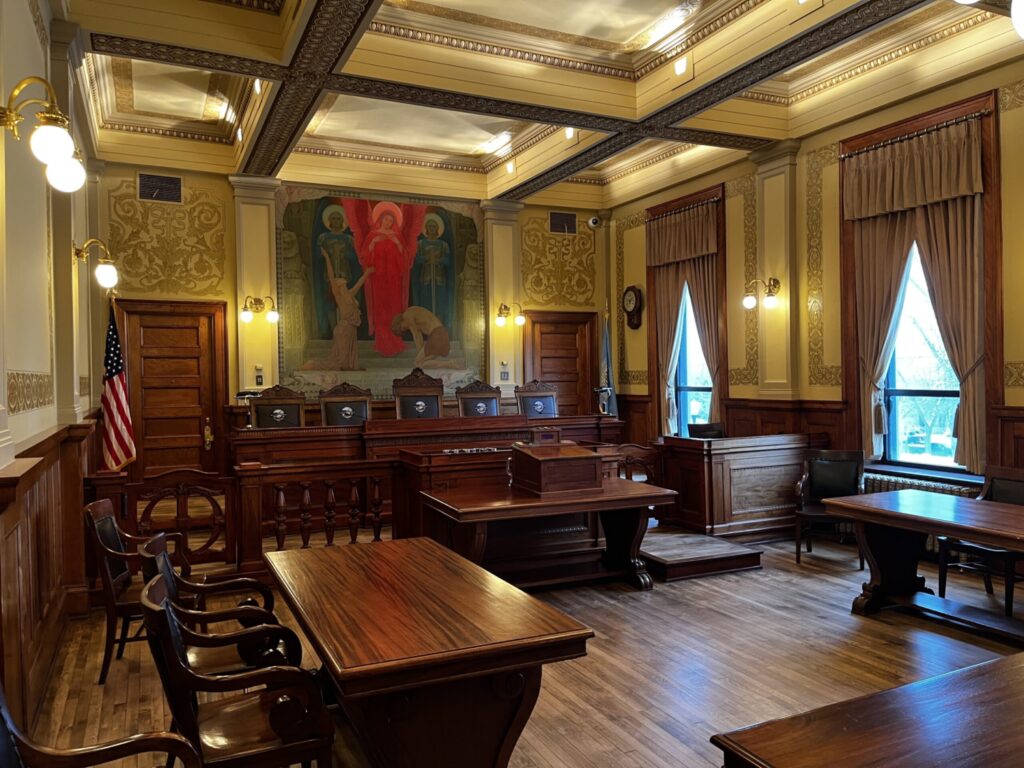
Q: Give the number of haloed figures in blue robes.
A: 2